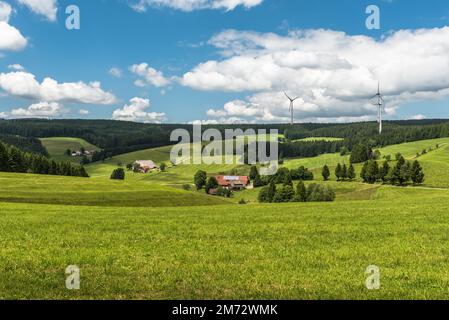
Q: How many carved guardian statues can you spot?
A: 0